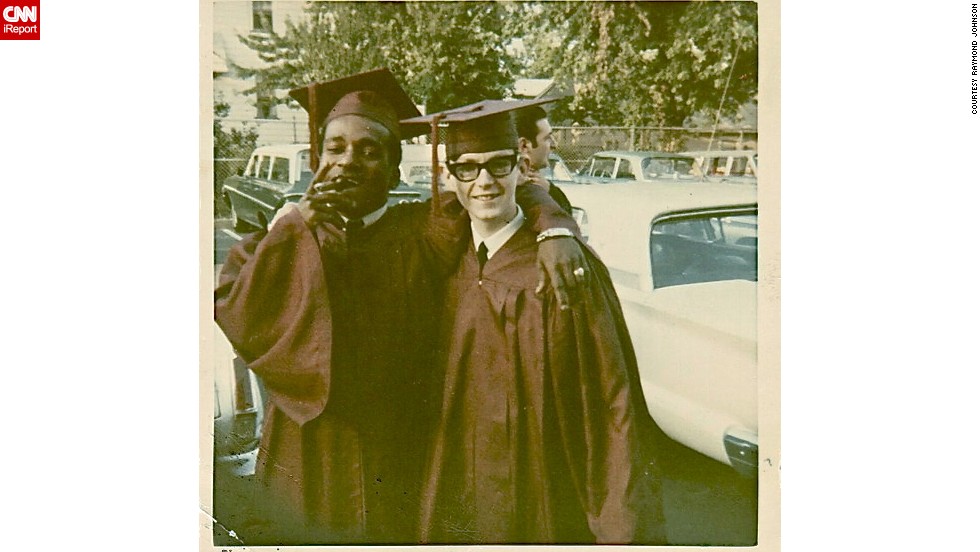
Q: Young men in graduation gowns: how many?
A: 2